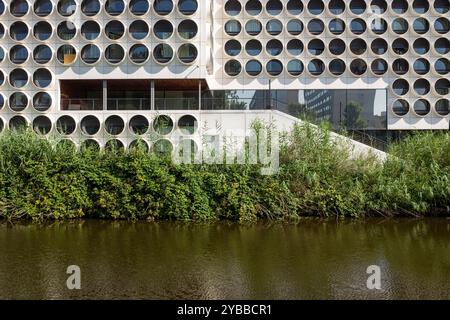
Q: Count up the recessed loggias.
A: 1